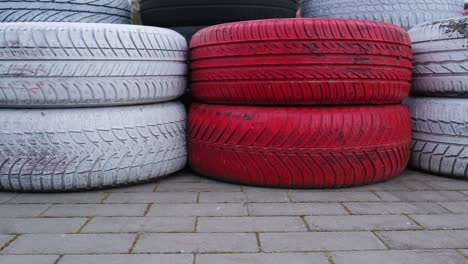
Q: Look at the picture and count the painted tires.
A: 8